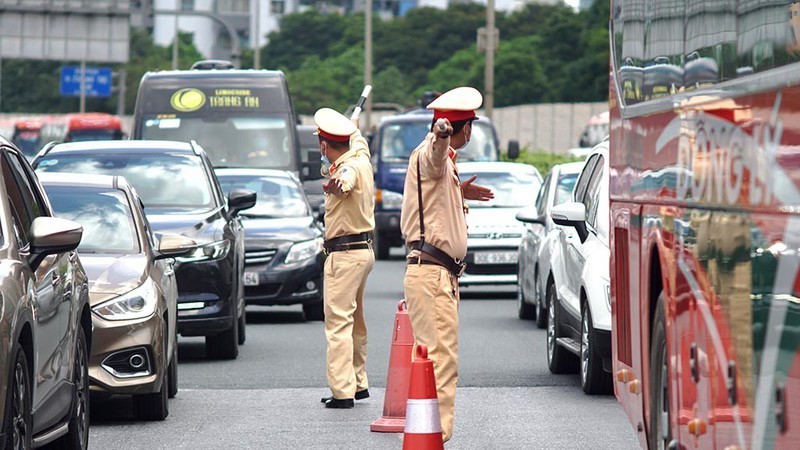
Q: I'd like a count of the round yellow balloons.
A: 0